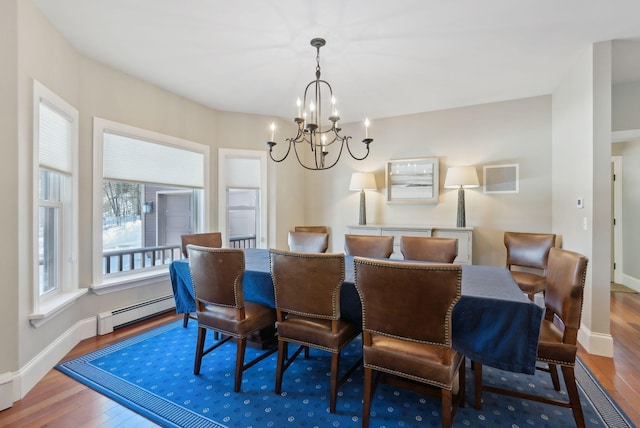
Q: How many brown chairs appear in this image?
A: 10